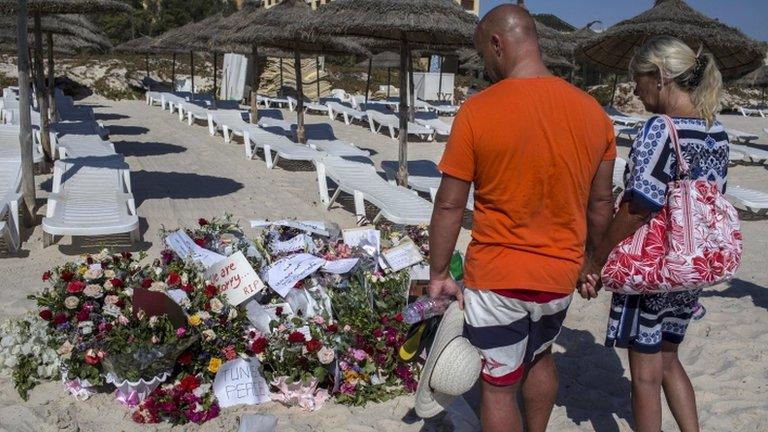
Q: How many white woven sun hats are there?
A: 1